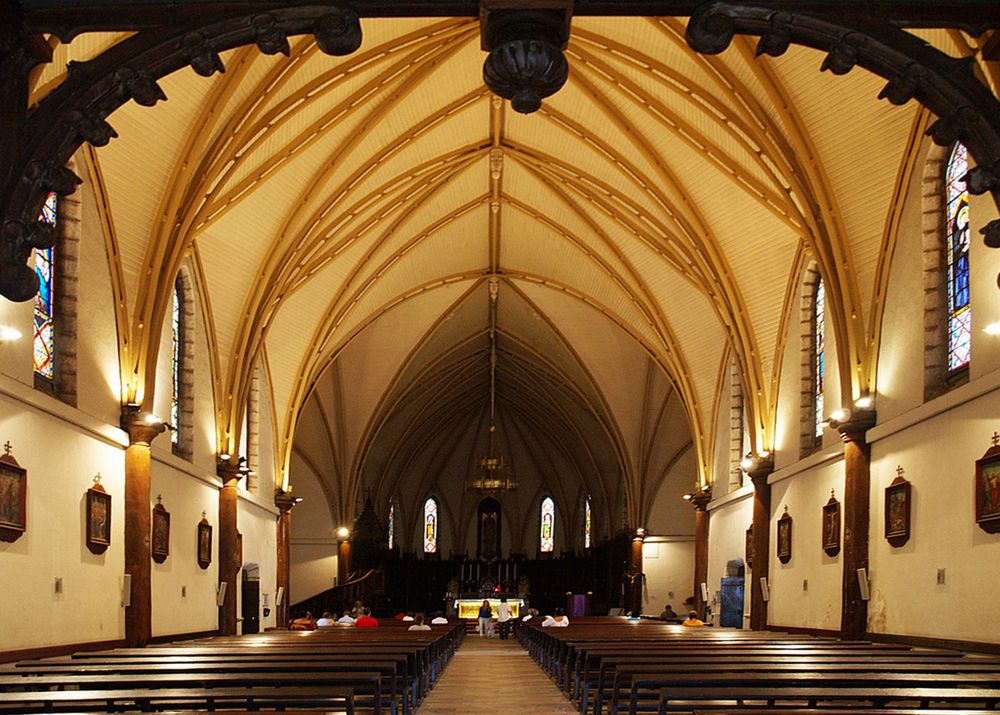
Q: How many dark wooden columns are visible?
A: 8